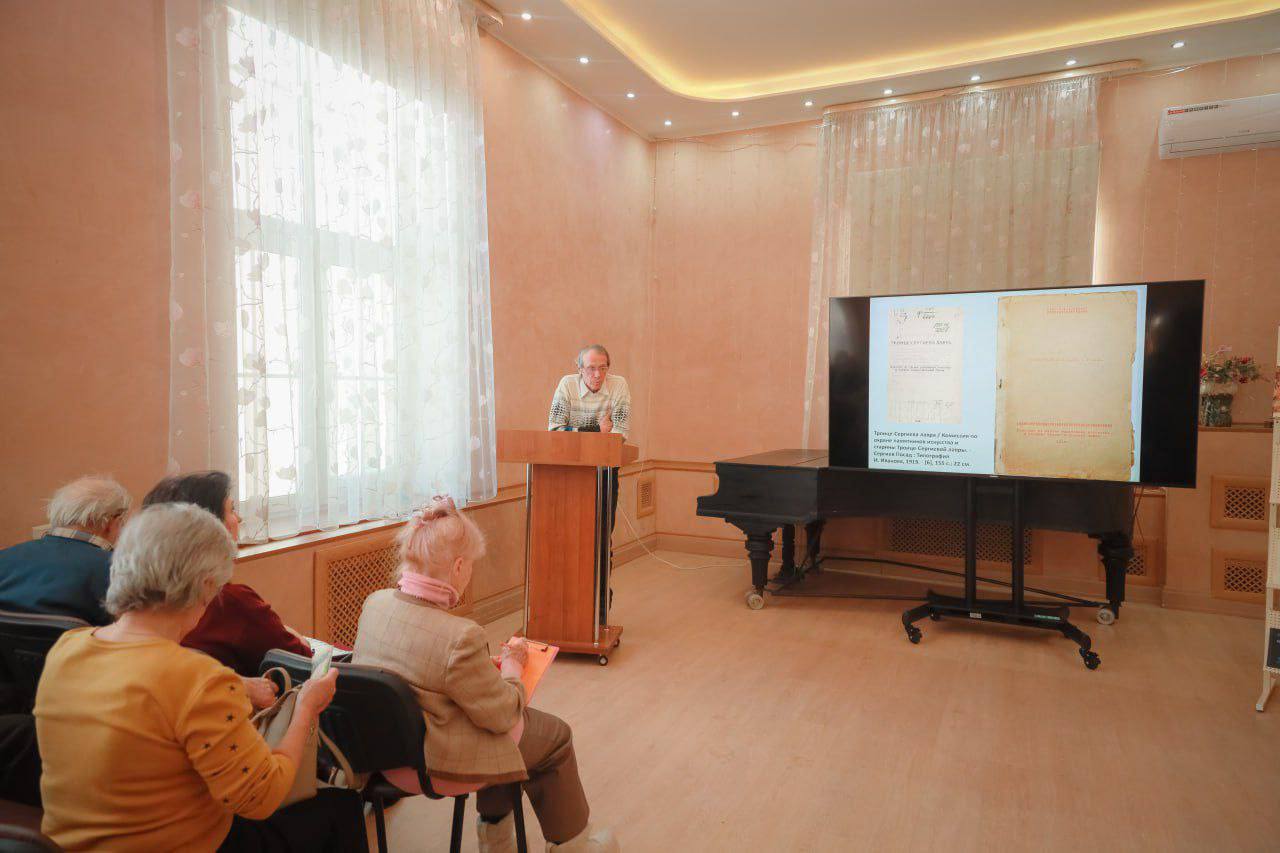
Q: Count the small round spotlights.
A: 10